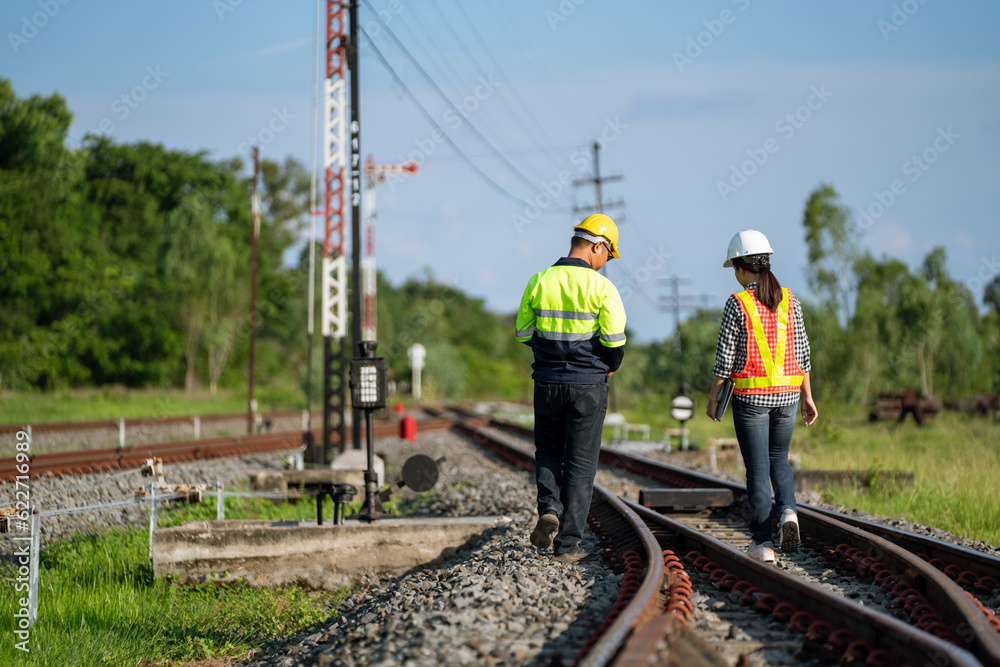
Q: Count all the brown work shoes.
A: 2